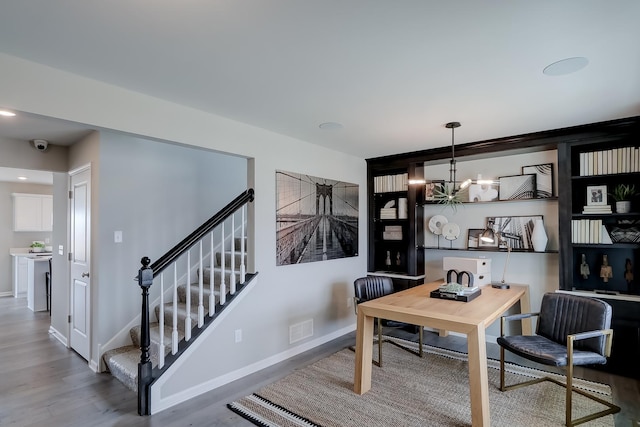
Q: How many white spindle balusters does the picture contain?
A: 8